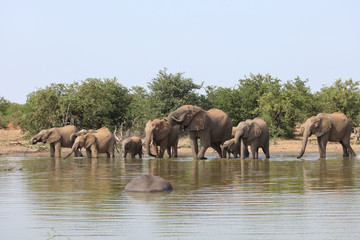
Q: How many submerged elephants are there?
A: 1